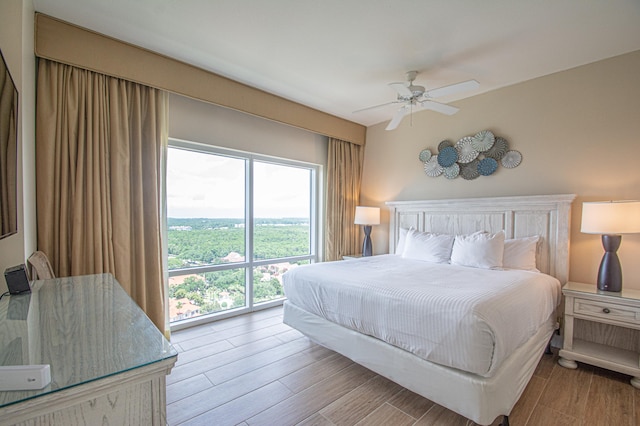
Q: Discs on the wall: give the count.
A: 11